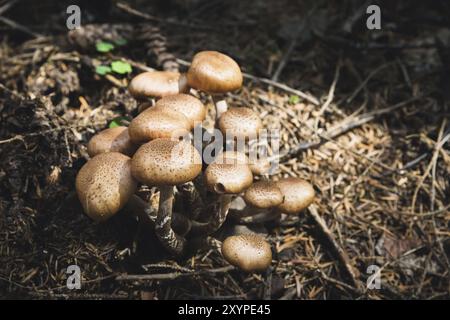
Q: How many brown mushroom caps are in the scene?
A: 13